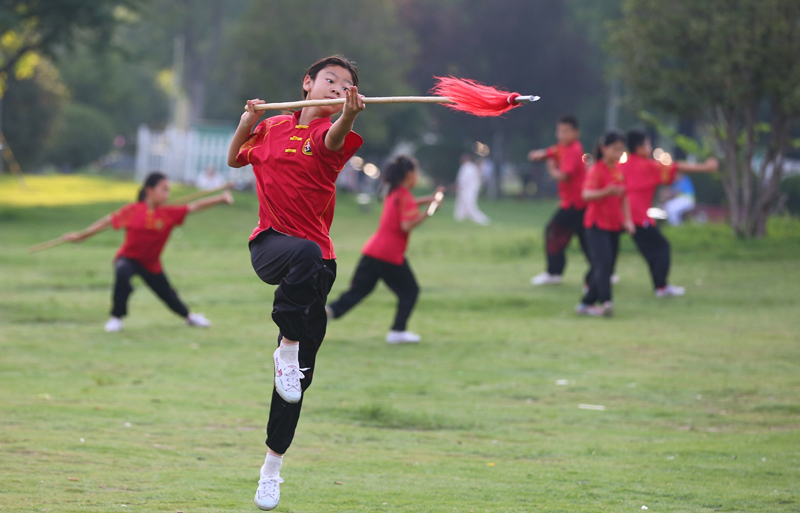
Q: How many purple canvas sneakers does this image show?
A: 0